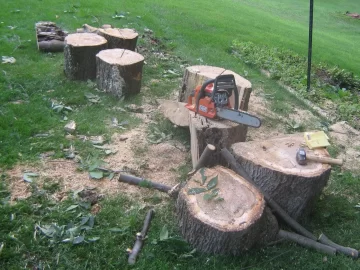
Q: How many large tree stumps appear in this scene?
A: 7